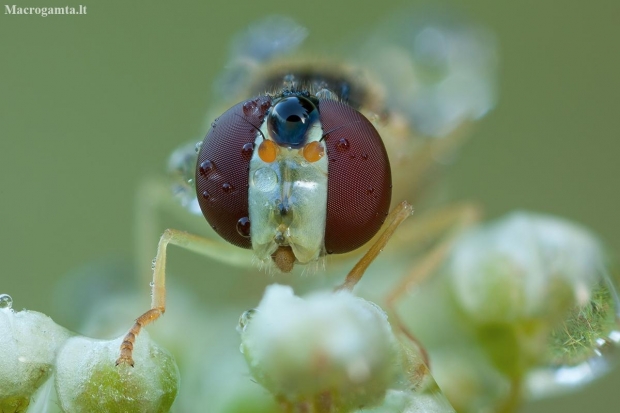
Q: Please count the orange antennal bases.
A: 2